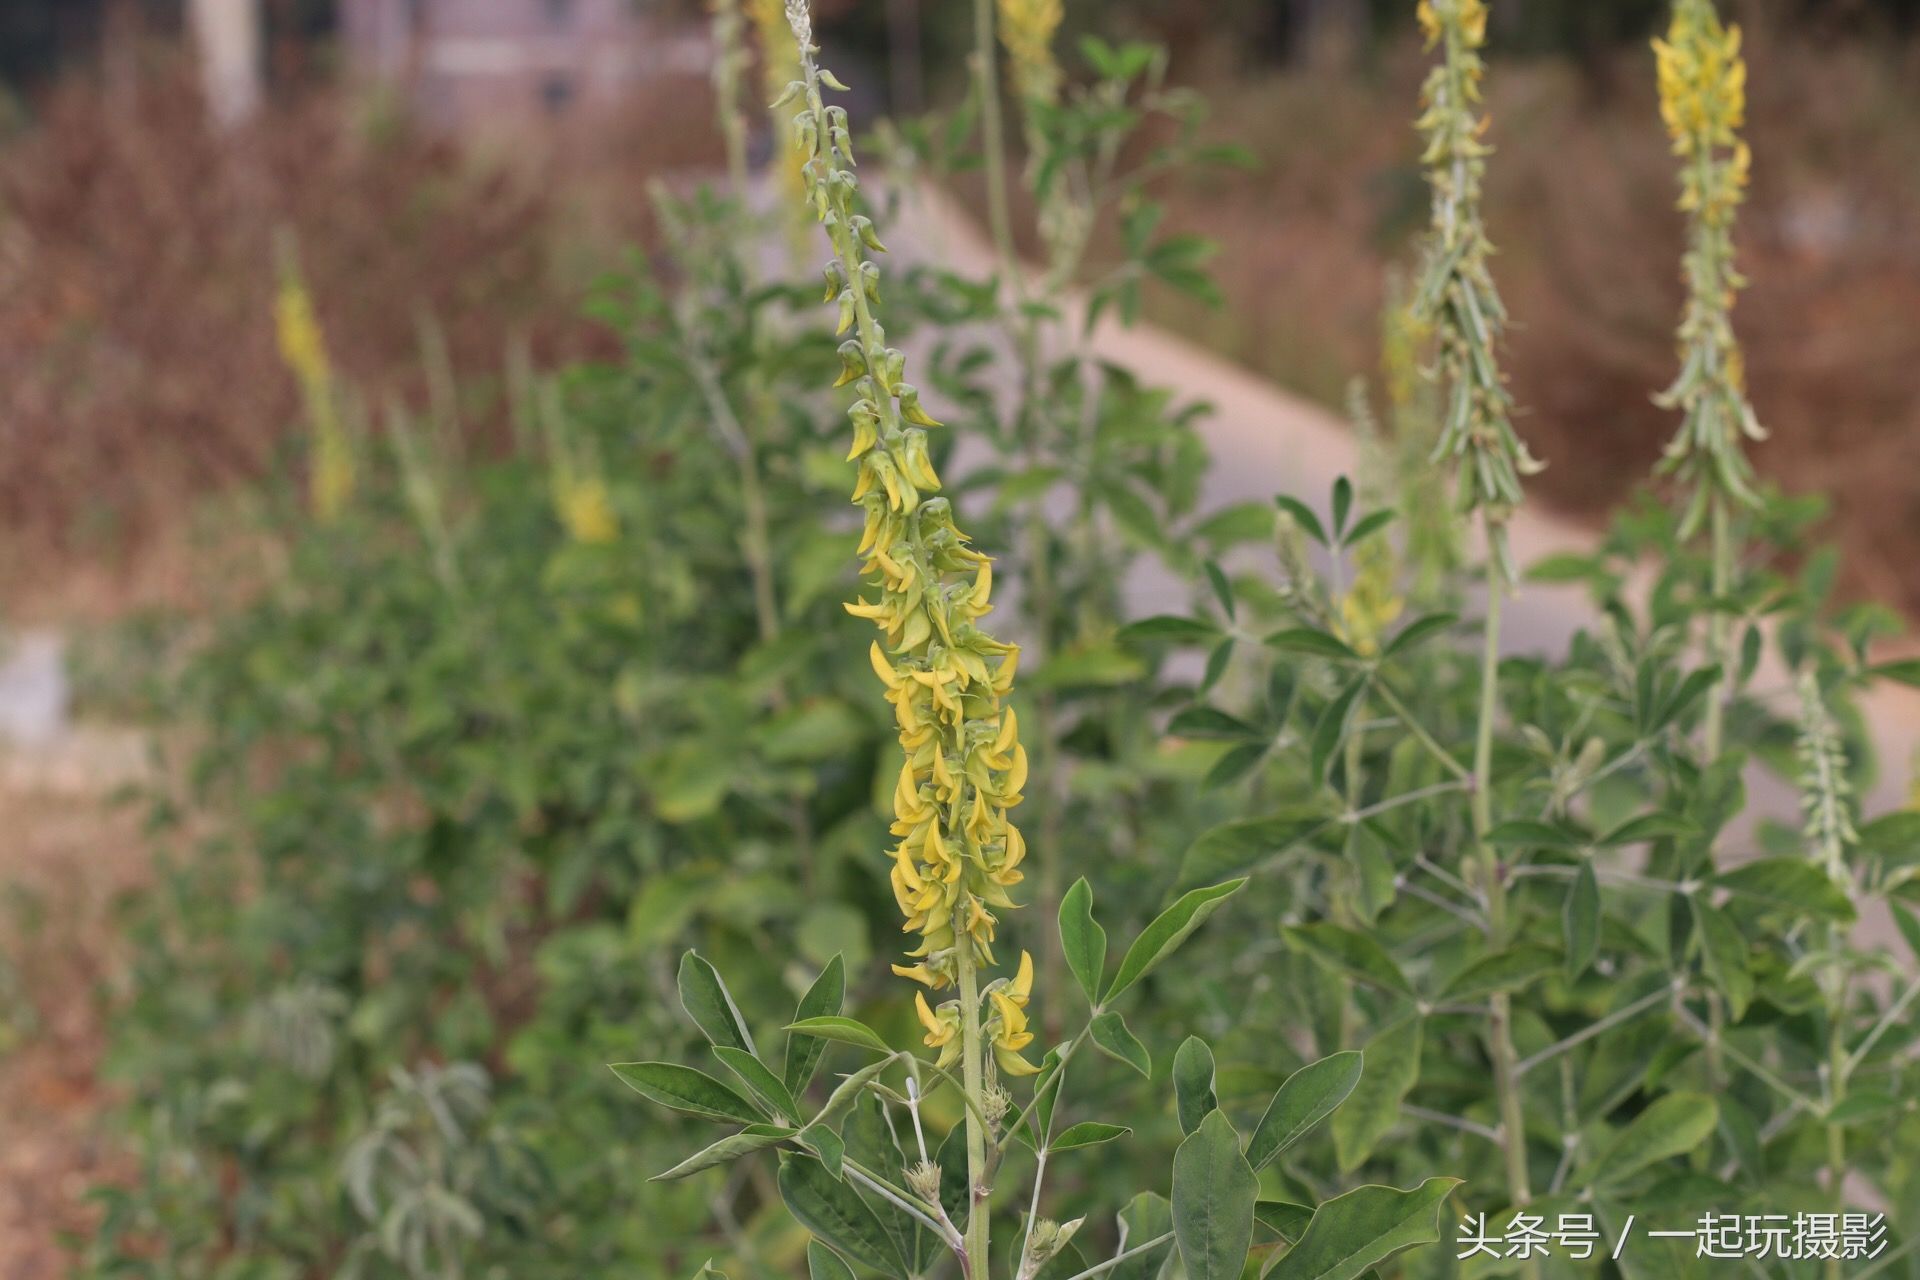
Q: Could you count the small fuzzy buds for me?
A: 3